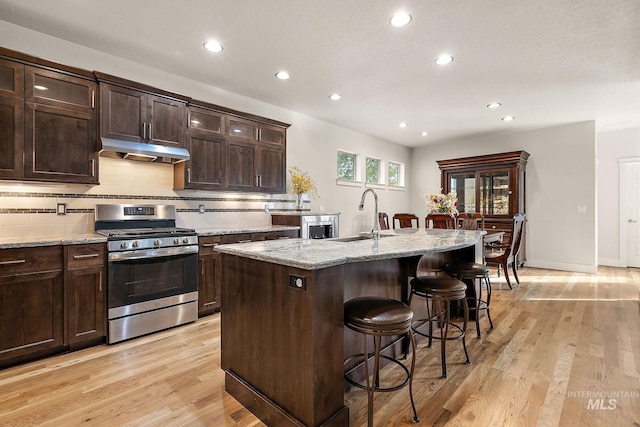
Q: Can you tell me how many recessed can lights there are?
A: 9